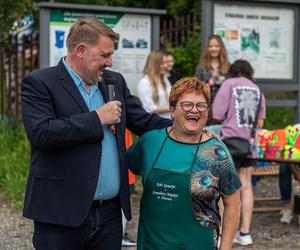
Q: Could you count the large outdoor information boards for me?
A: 2